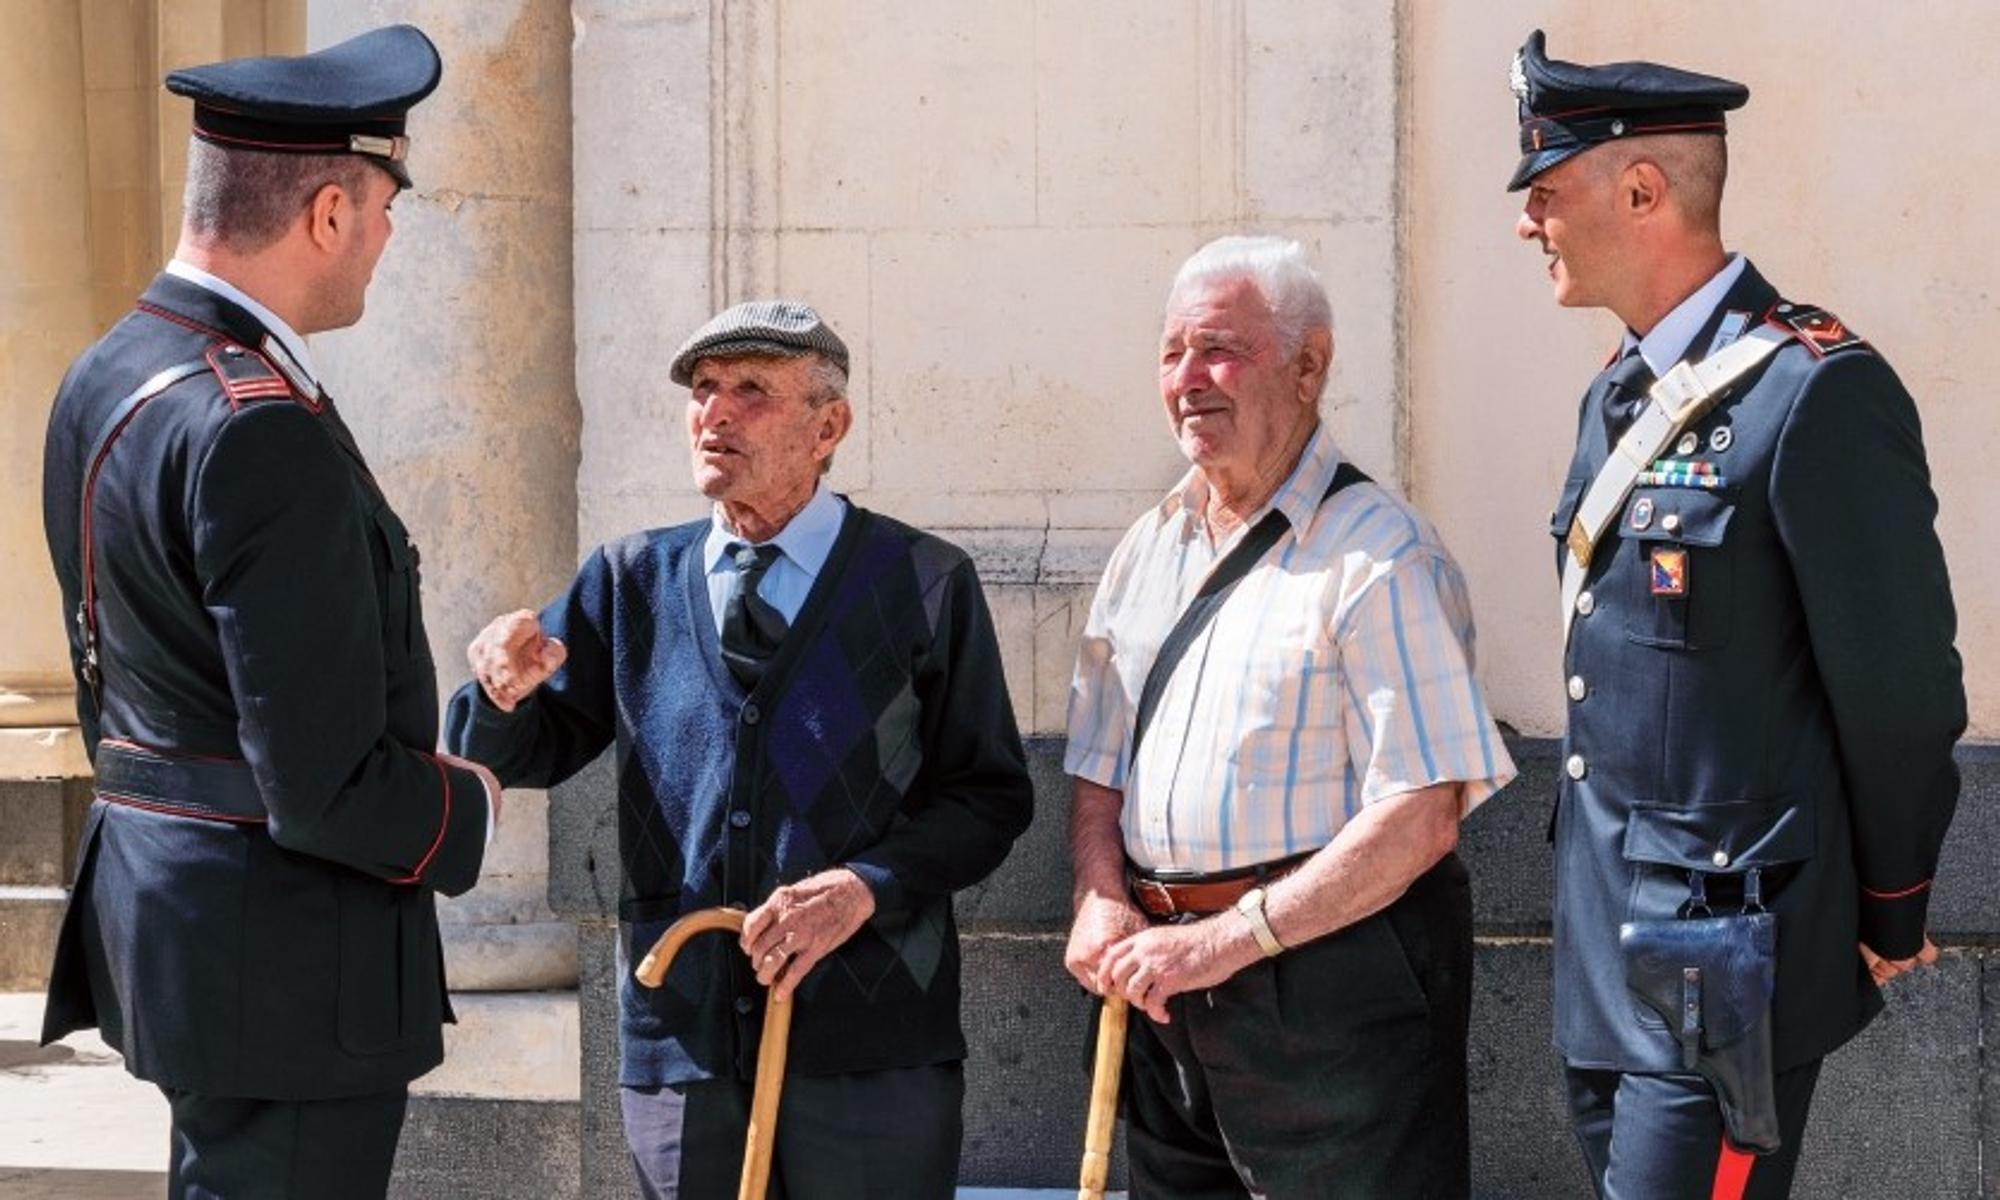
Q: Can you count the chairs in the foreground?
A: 0